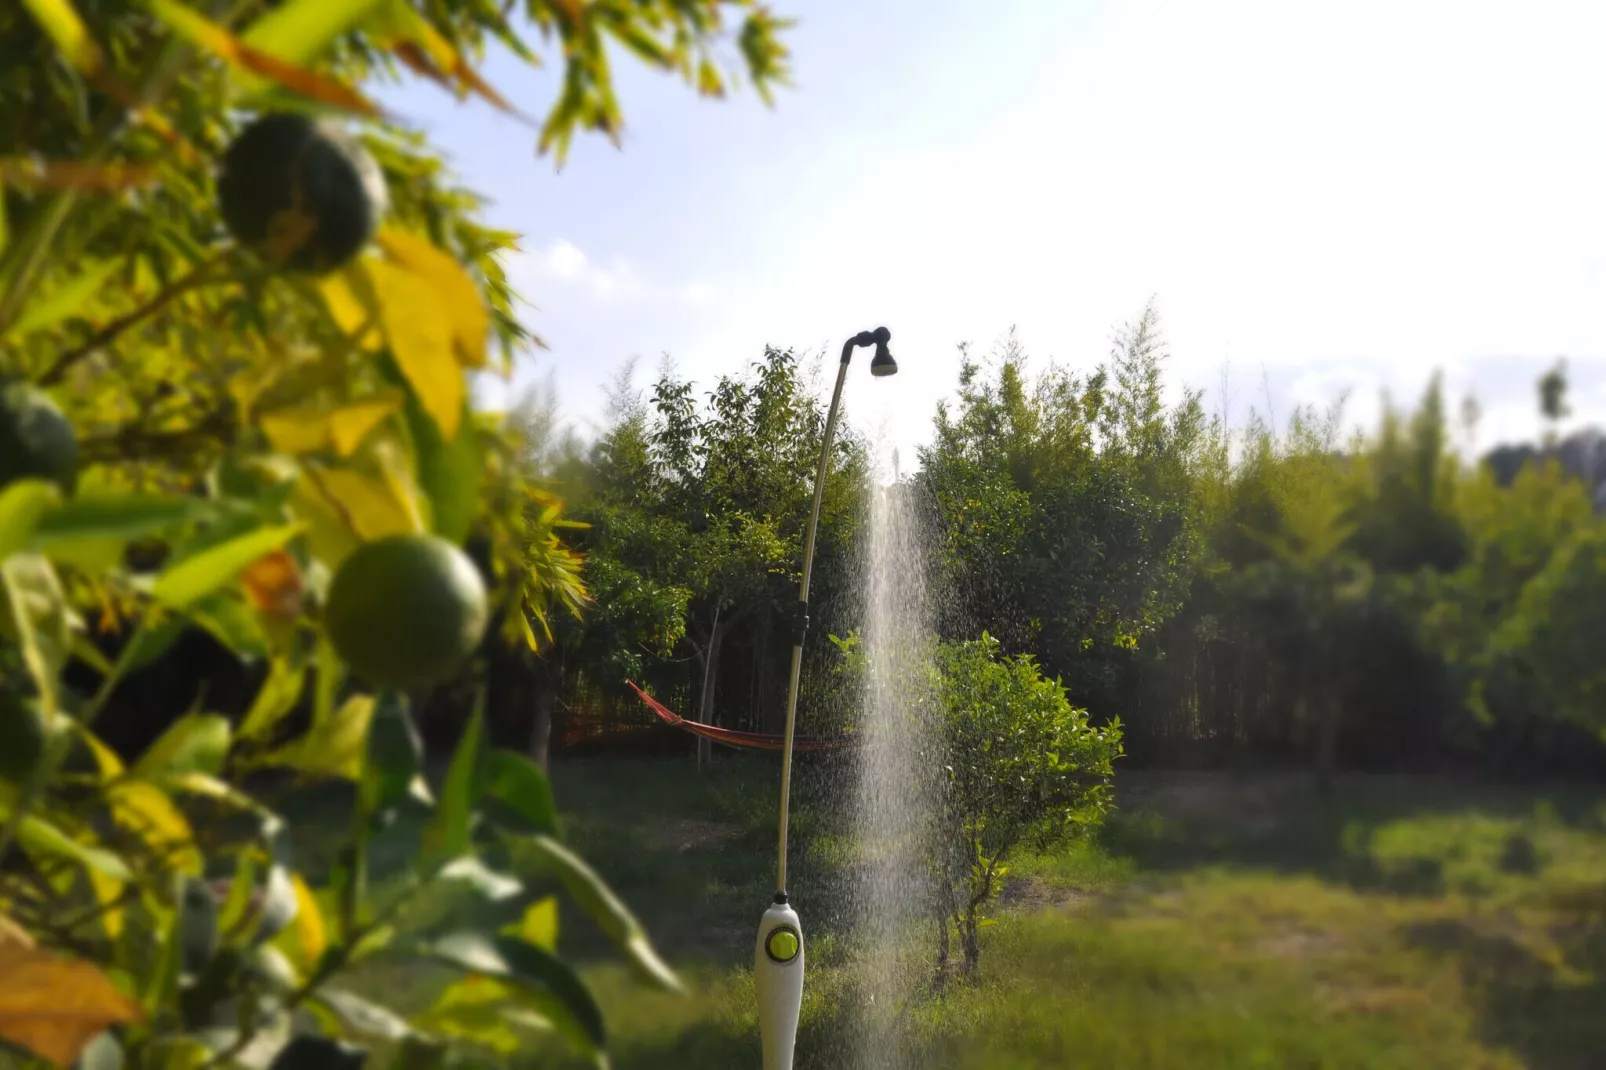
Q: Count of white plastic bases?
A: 1